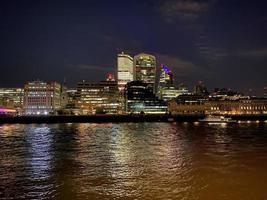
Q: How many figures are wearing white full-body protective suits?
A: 0